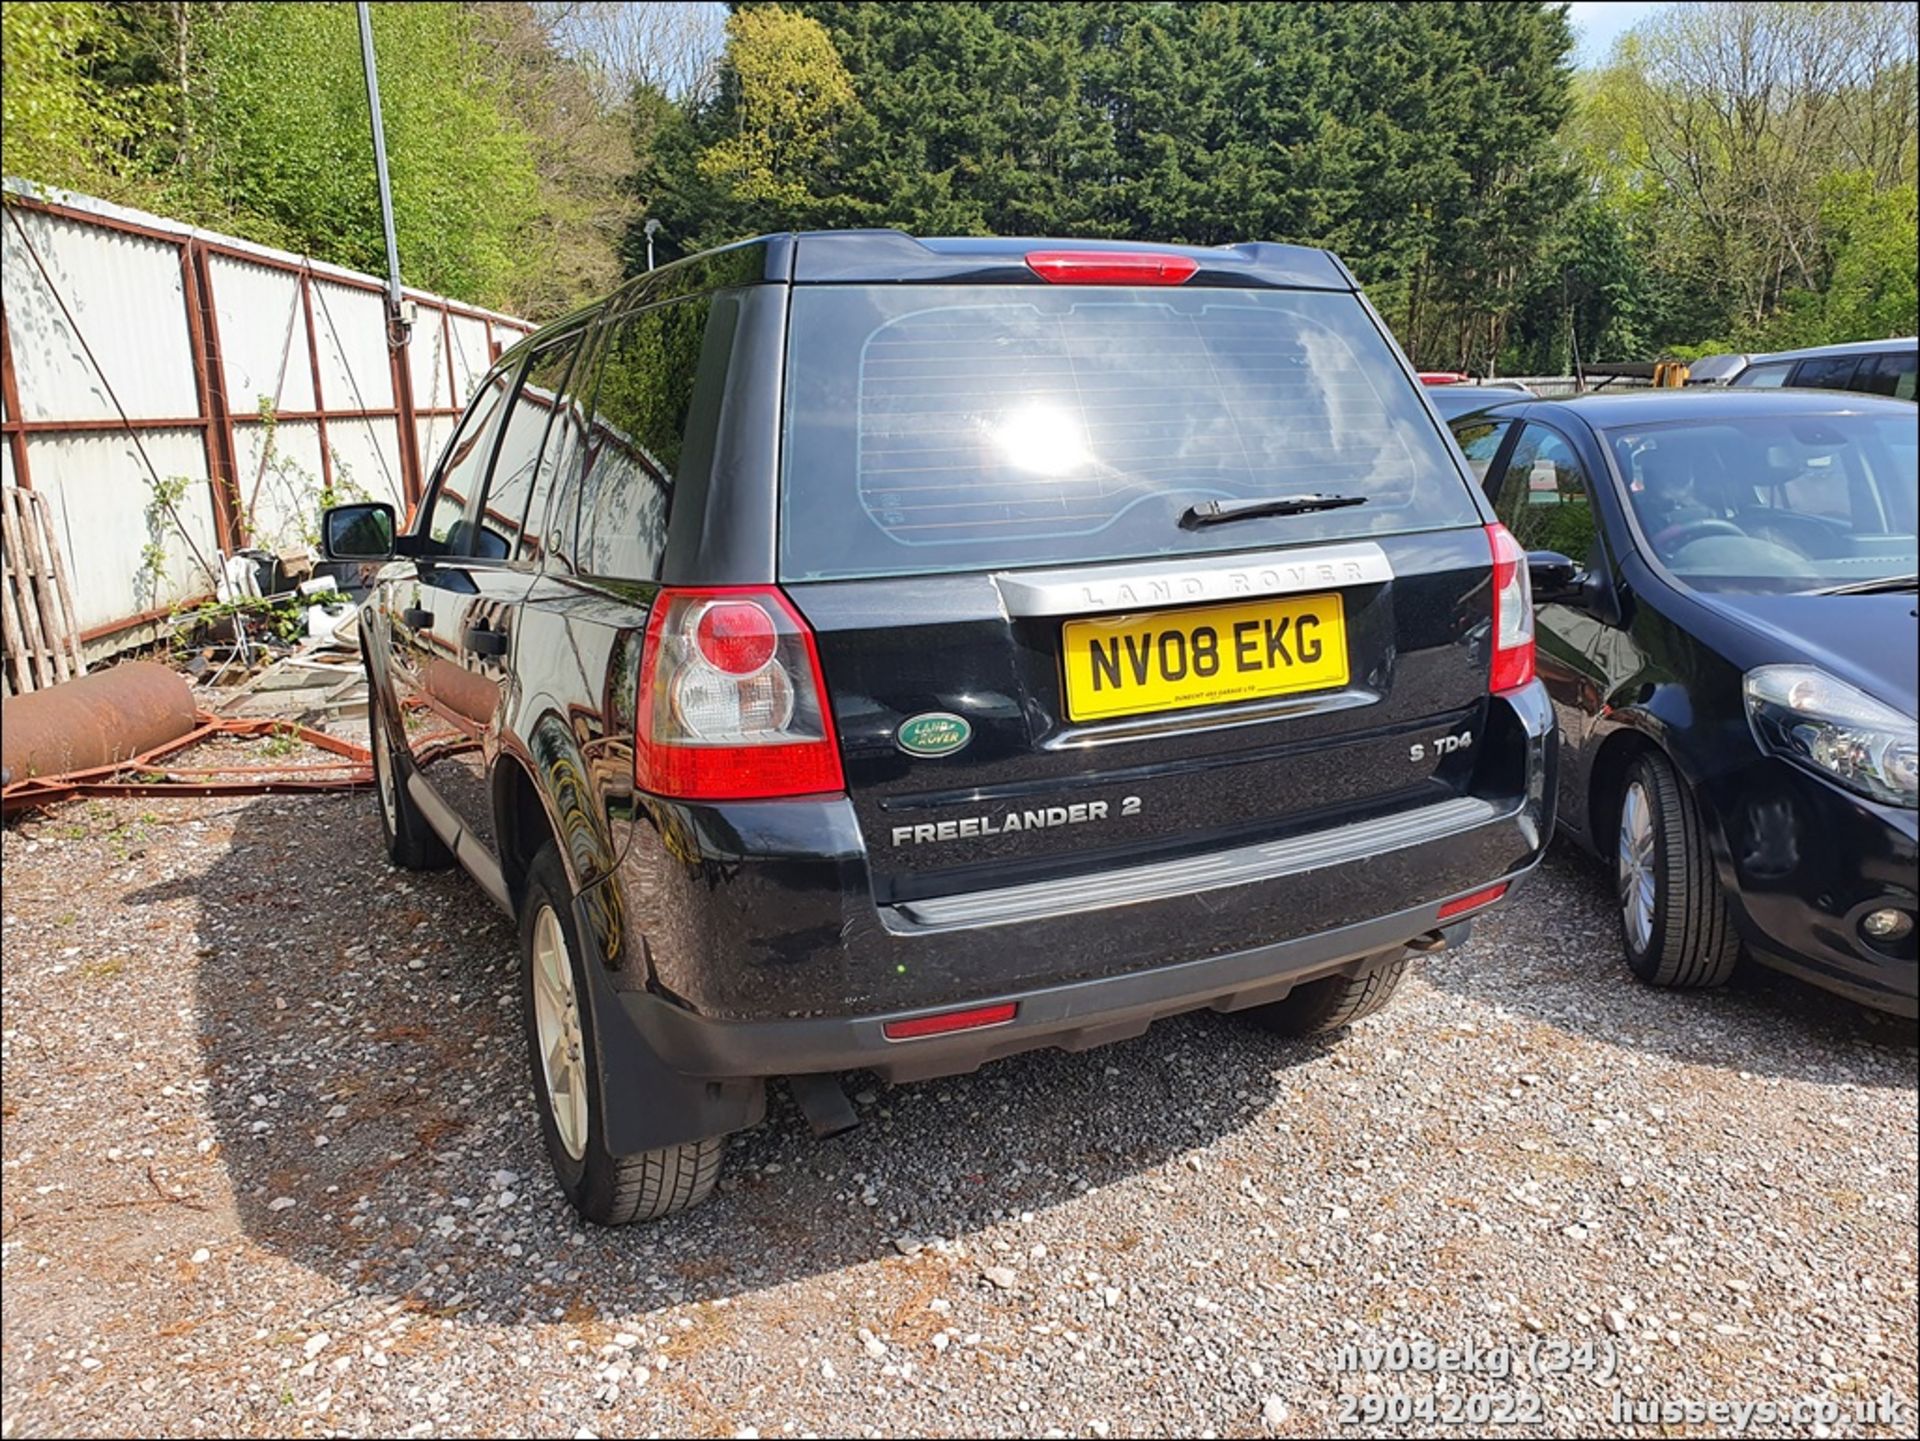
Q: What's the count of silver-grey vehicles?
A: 1